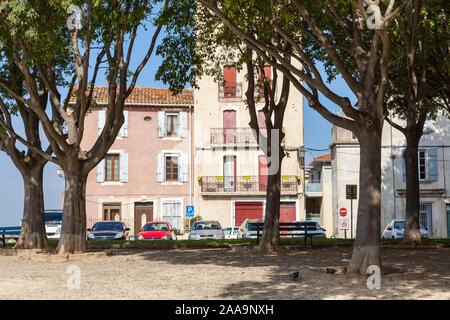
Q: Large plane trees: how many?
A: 5